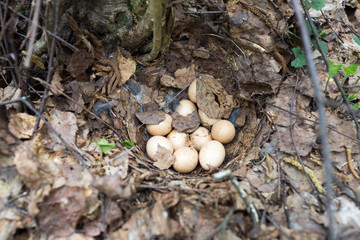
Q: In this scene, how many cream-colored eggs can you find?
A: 10